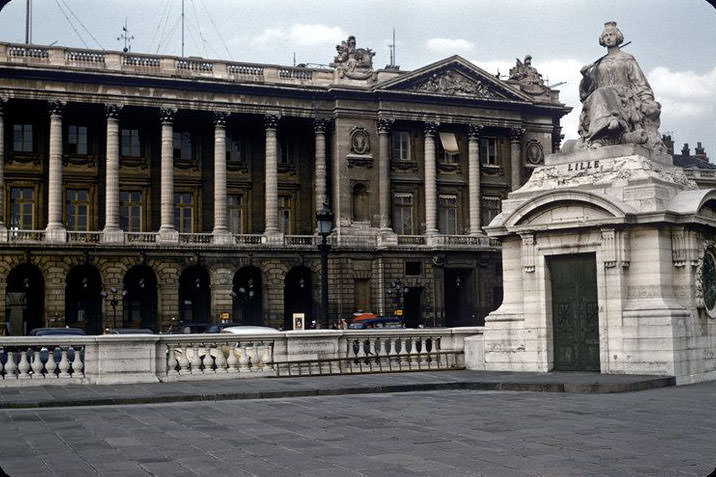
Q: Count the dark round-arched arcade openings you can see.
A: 6